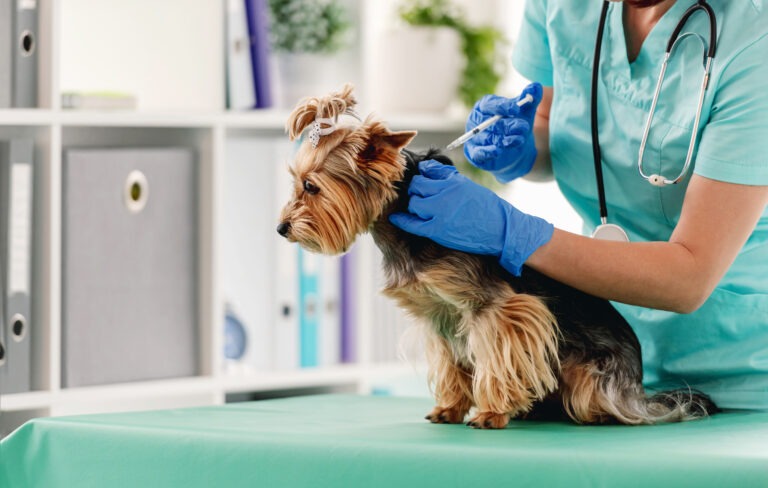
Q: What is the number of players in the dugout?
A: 0